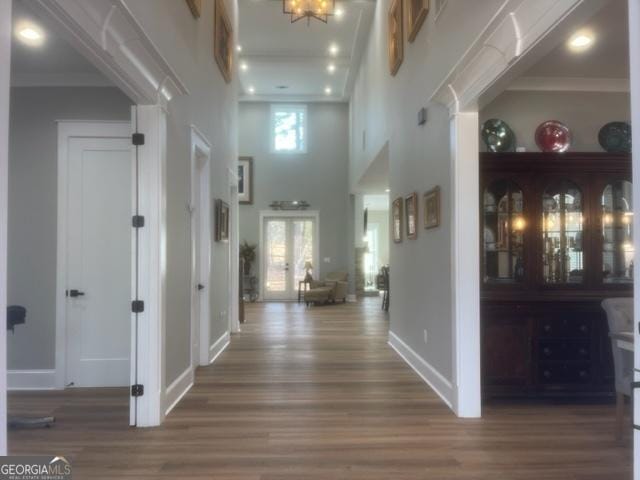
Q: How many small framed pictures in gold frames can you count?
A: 3